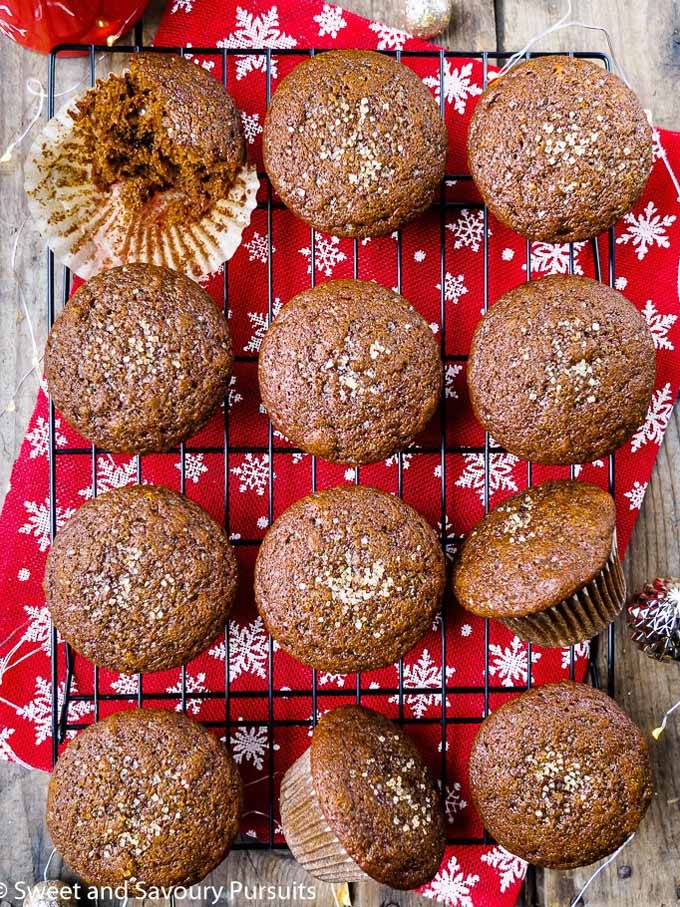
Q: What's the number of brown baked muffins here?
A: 12